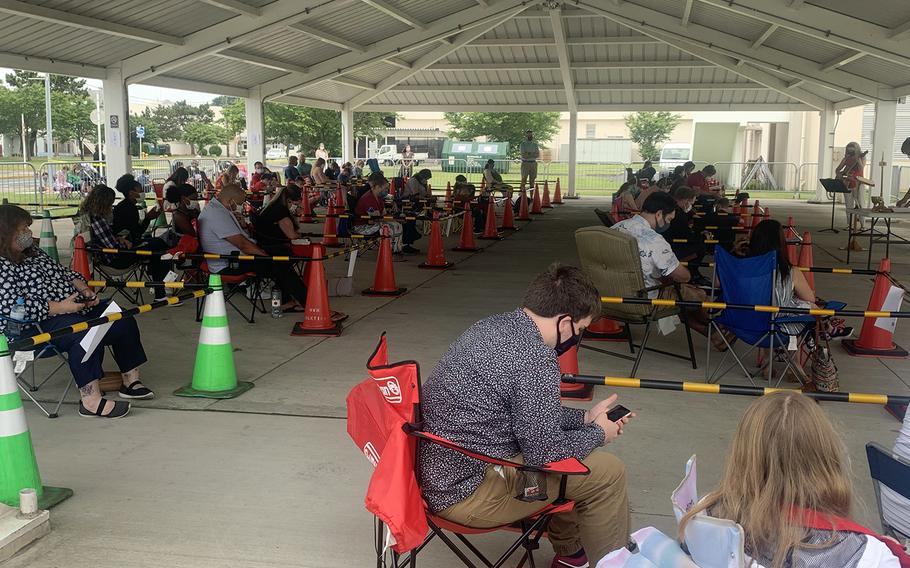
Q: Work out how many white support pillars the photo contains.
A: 6